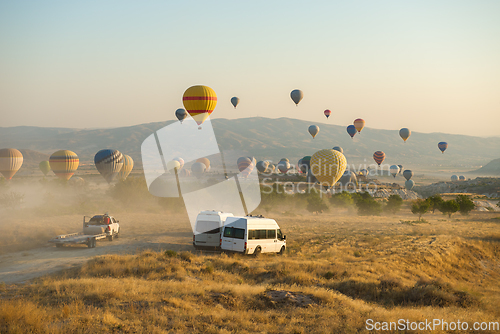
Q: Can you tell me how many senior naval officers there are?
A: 0